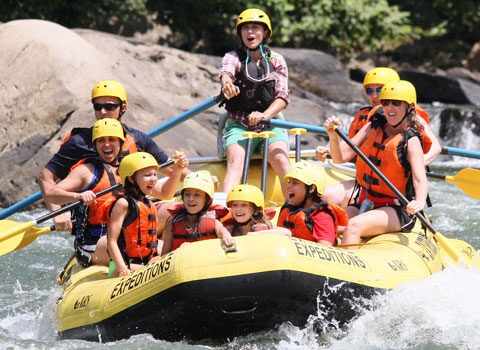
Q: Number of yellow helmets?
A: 9